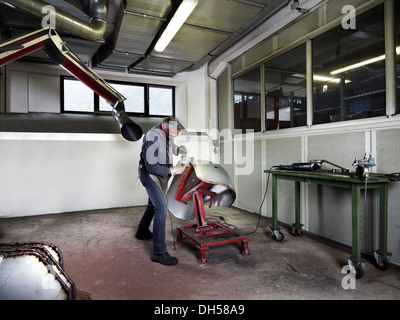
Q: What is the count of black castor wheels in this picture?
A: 4